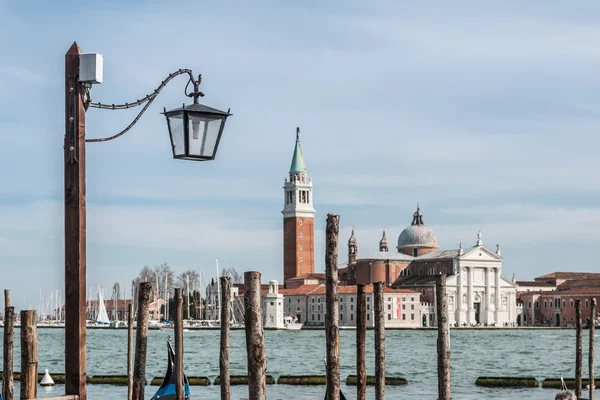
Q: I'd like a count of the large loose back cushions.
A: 0